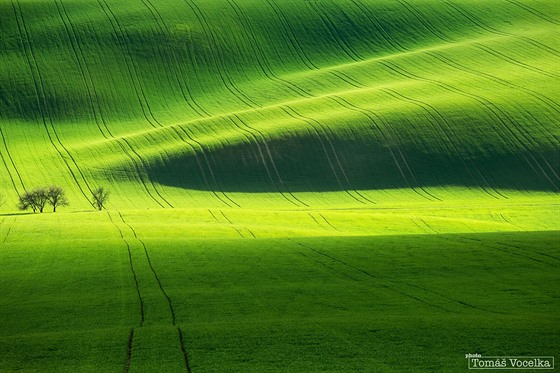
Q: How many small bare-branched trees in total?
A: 4